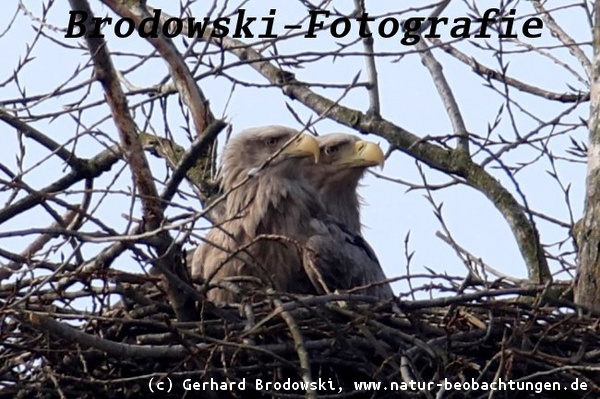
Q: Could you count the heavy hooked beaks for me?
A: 2